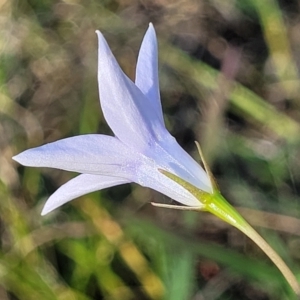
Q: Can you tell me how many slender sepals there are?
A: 3